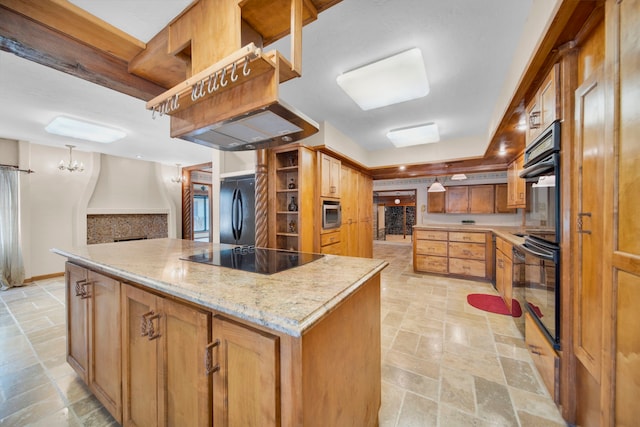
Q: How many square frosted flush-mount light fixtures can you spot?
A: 3